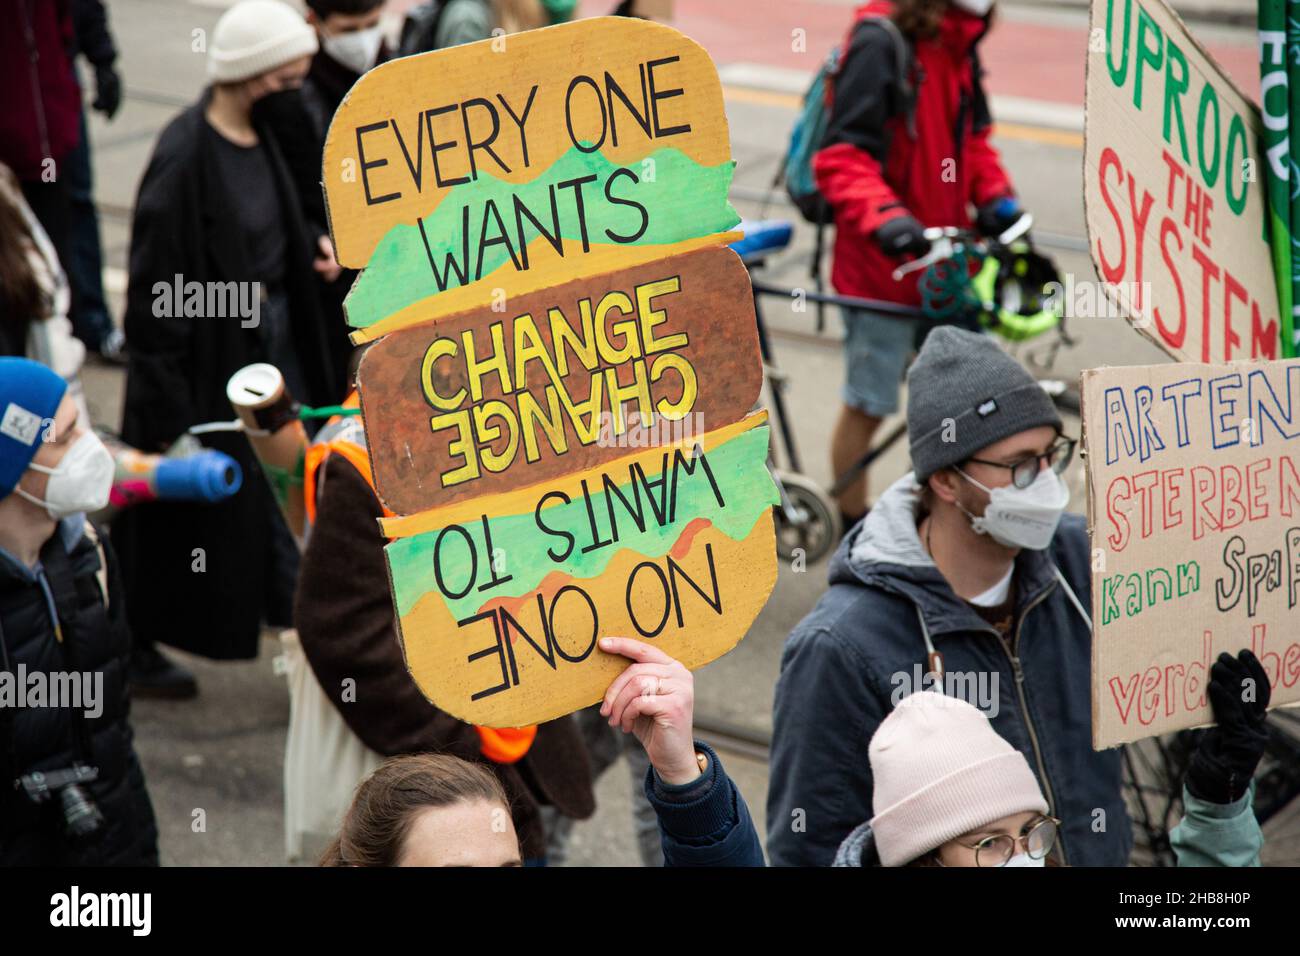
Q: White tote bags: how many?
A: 1